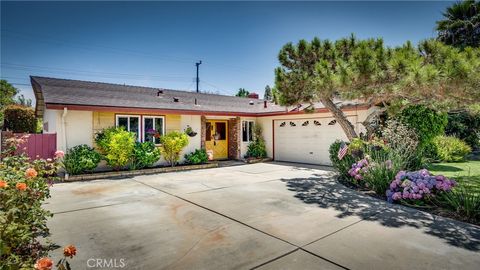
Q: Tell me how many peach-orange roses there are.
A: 5